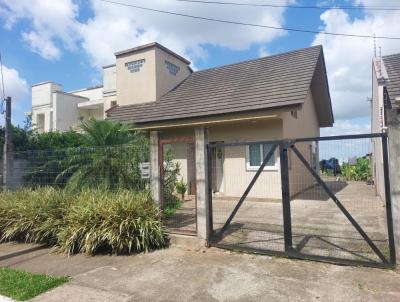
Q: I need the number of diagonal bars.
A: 2